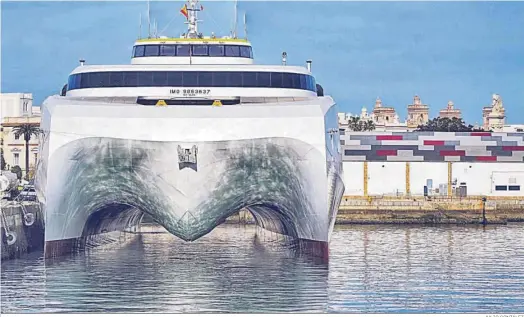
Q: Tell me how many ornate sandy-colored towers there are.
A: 4